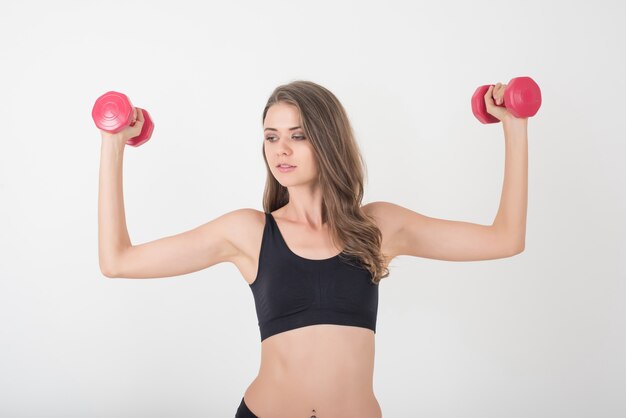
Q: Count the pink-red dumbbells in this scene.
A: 2